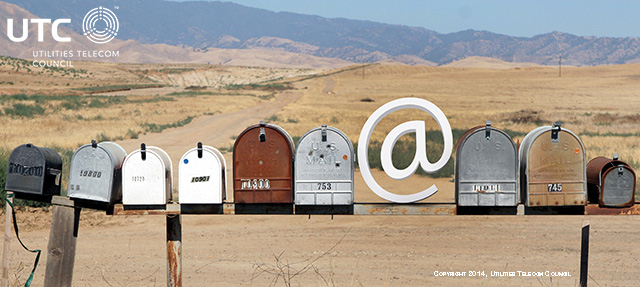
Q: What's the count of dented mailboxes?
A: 1